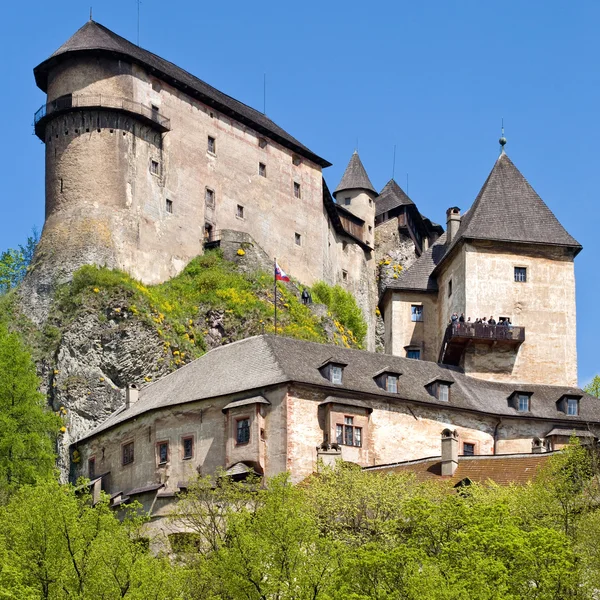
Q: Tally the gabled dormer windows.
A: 5